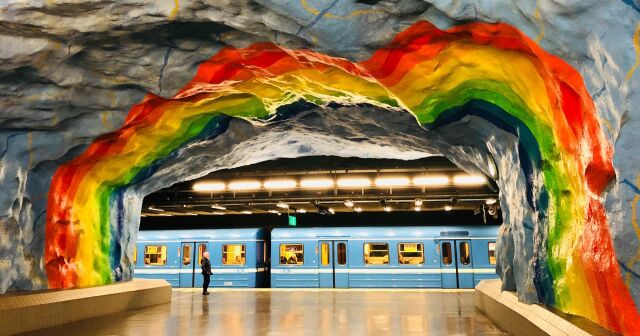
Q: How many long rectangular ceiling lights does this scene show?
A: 8